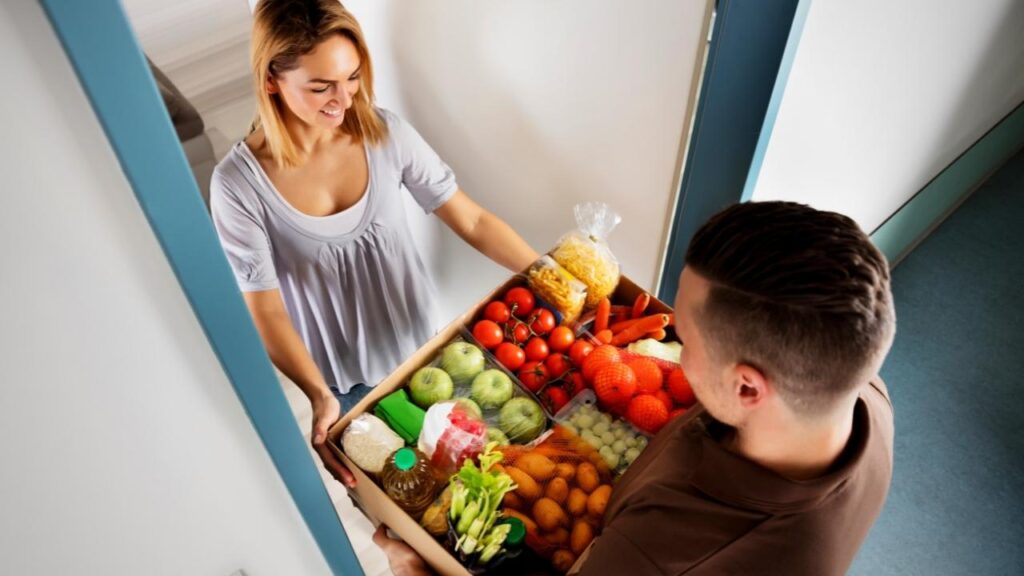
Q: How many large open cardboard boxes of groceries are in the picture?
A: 1